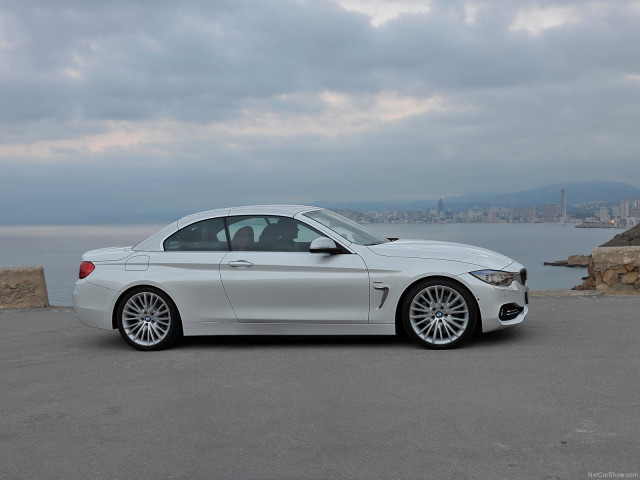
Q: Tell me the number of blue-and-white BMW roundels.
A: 2